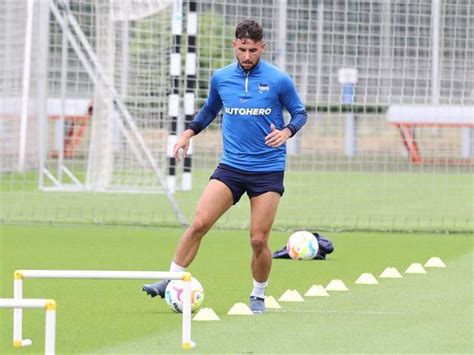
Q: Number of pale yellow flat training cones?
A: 10